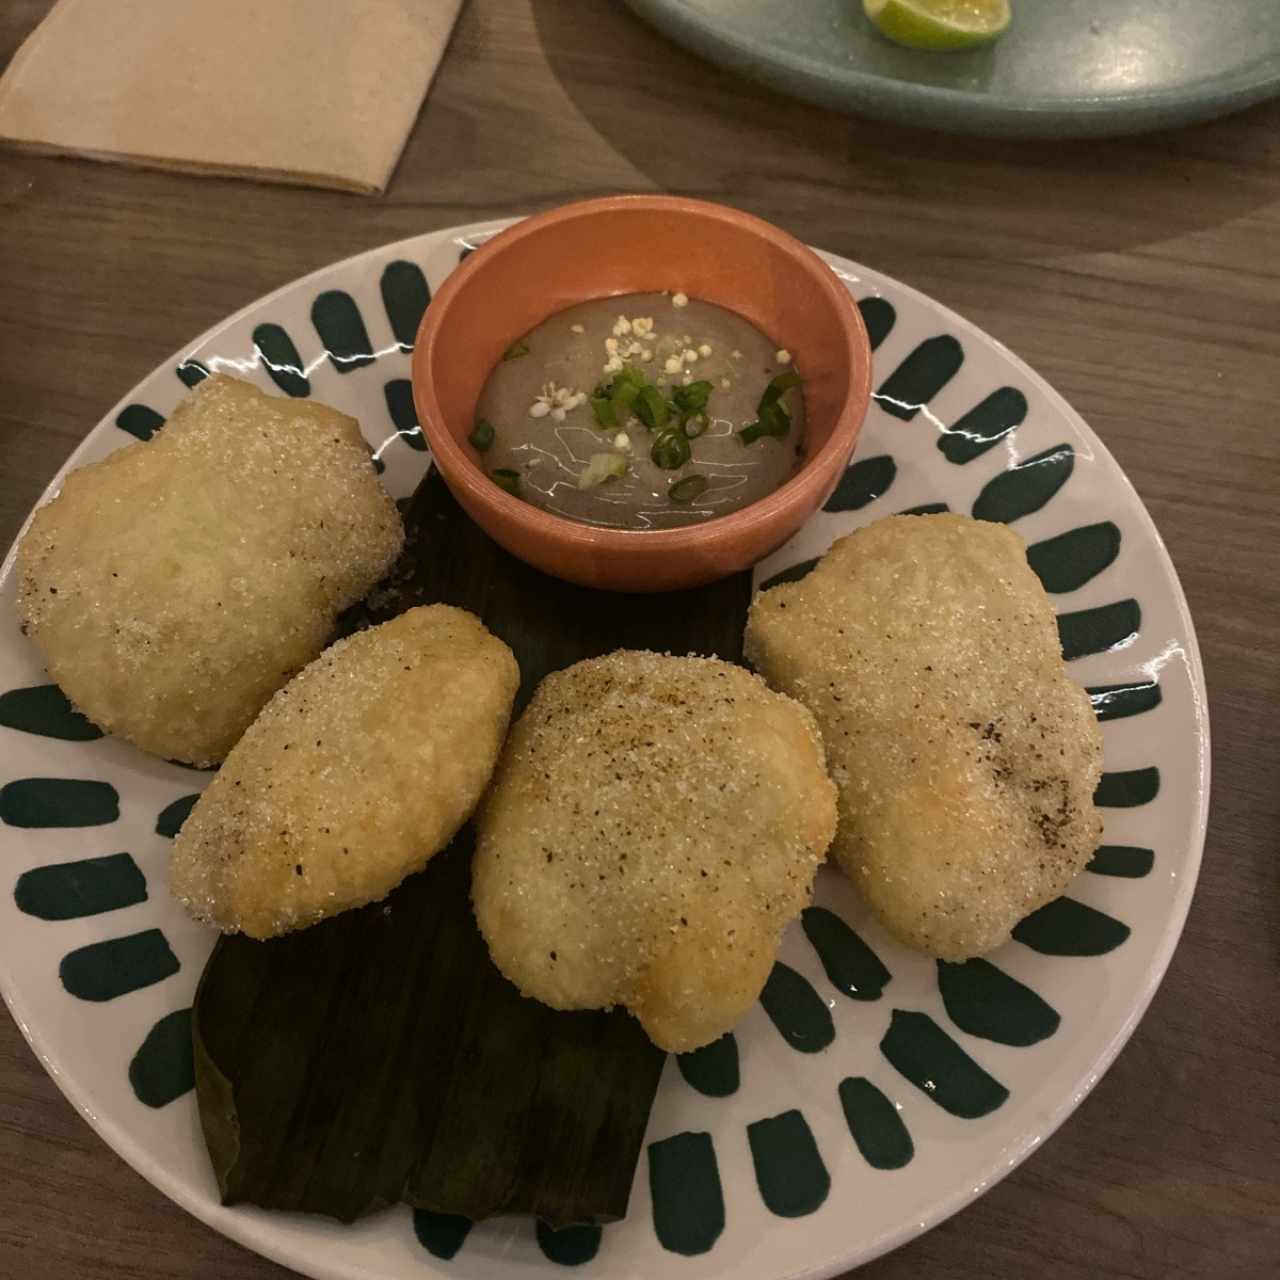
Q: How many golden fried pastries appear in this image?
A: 4